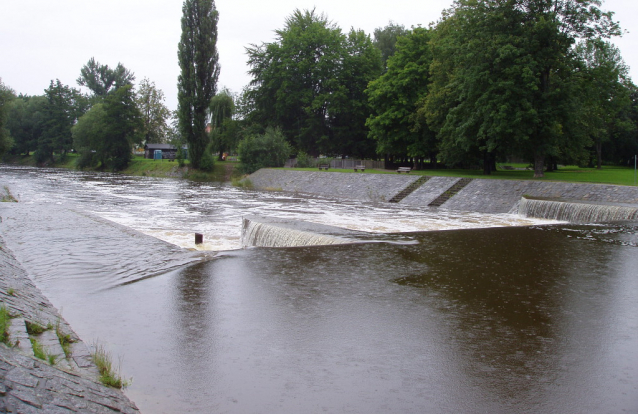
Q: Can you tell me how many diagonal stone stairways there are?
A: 2